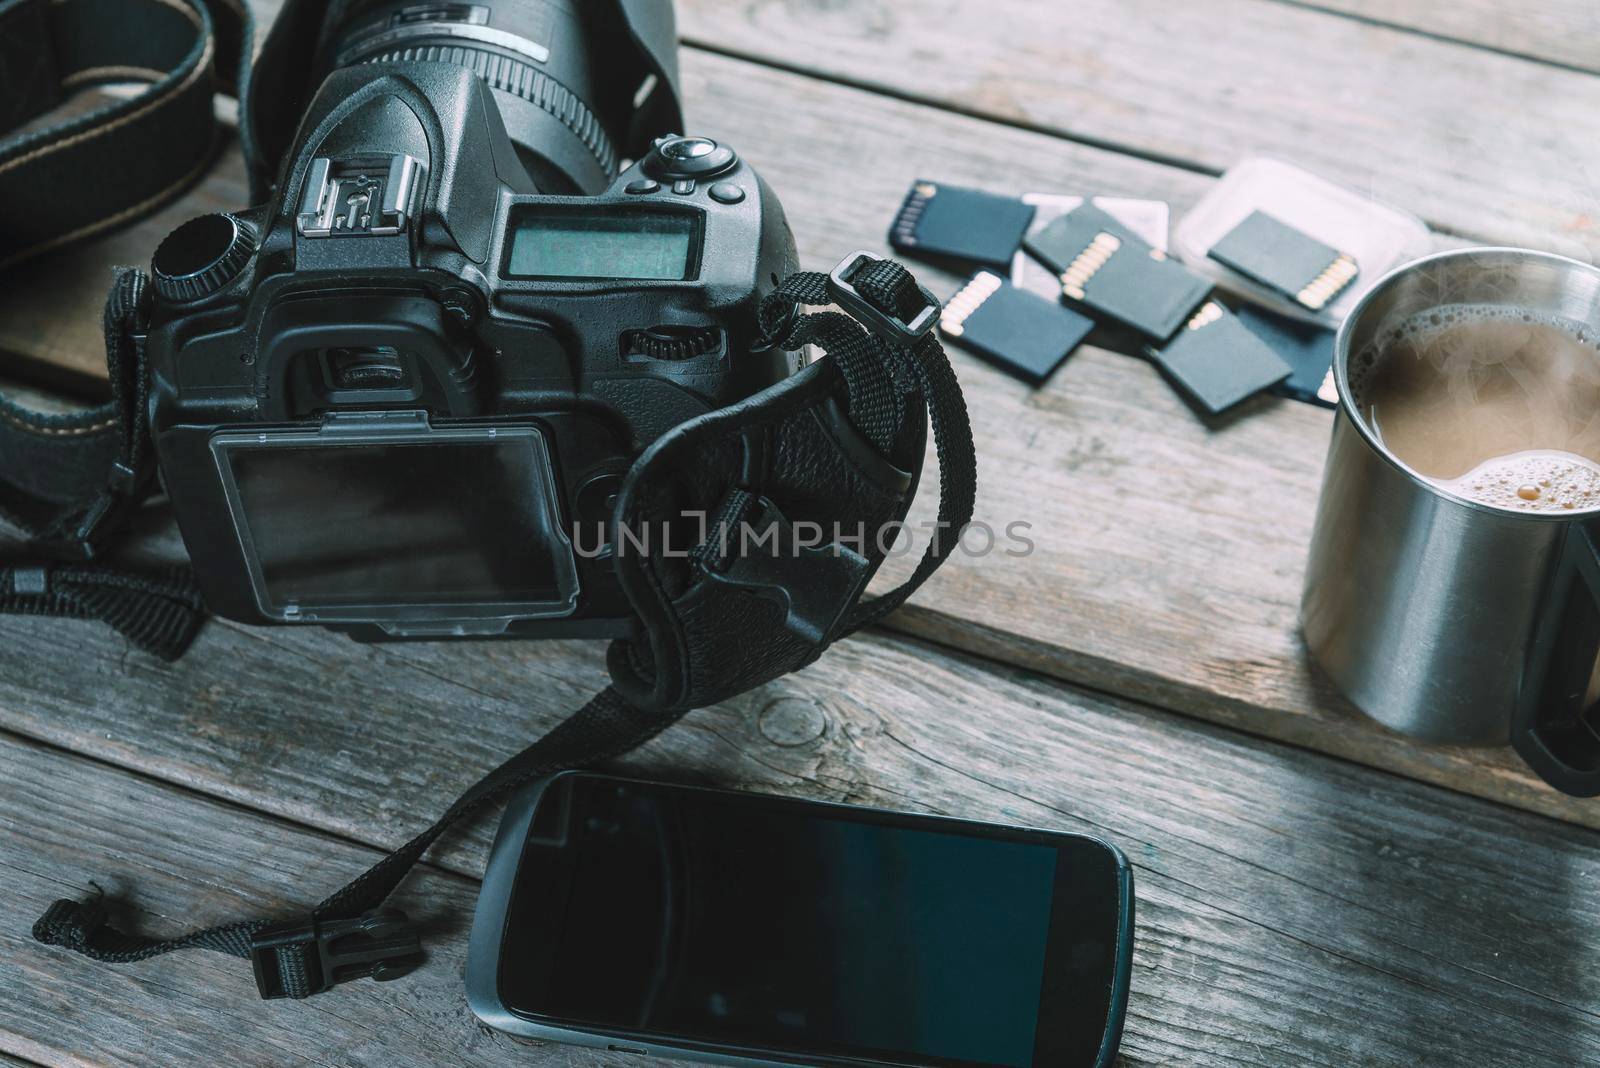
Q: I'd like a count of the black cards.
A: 7